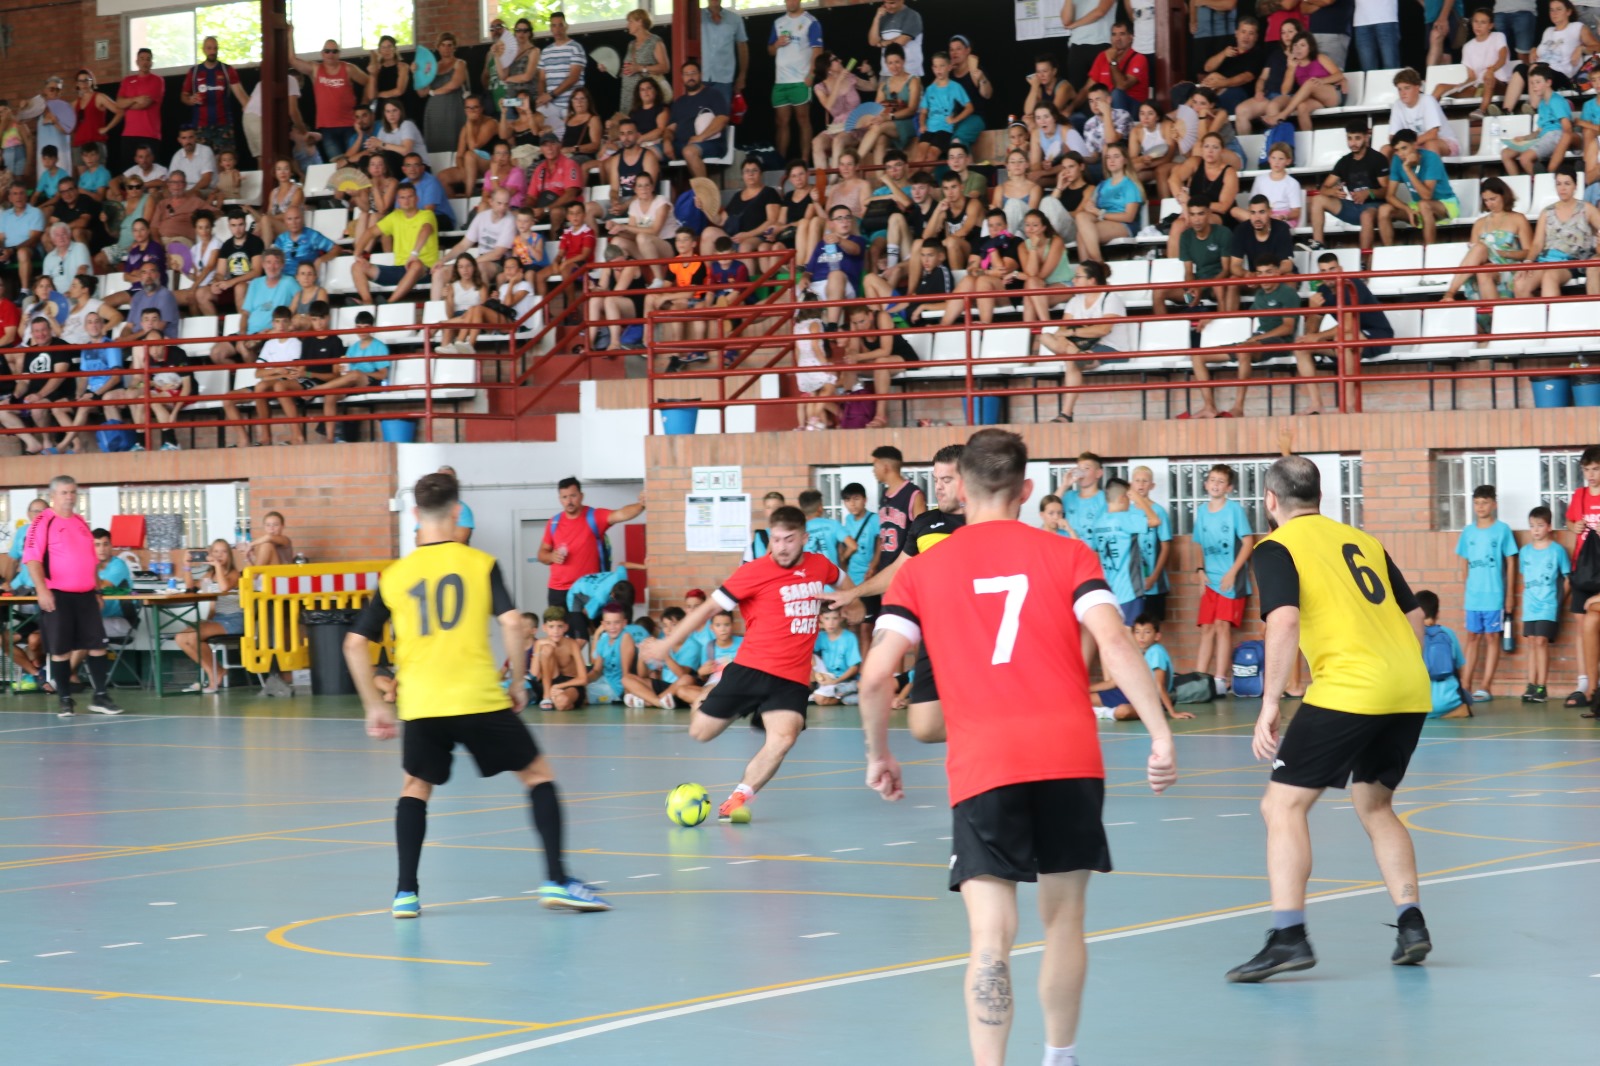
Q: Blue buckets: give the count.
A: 5